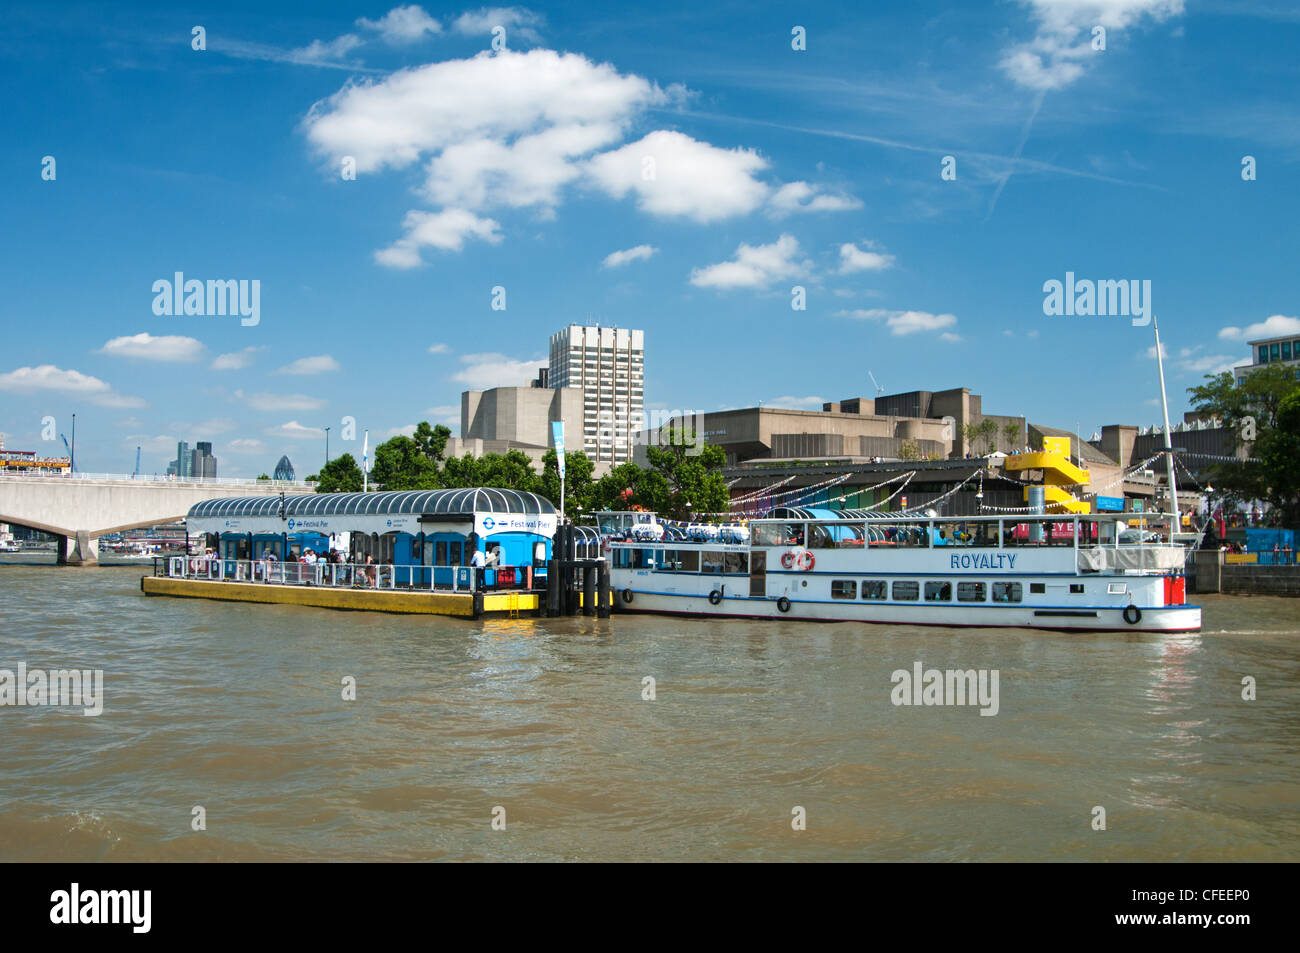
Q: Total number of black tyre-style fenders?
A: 4